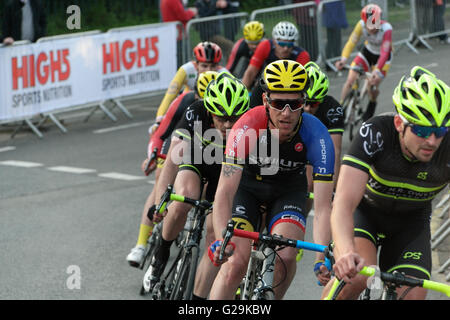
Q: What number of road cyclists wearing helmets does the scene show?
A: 9